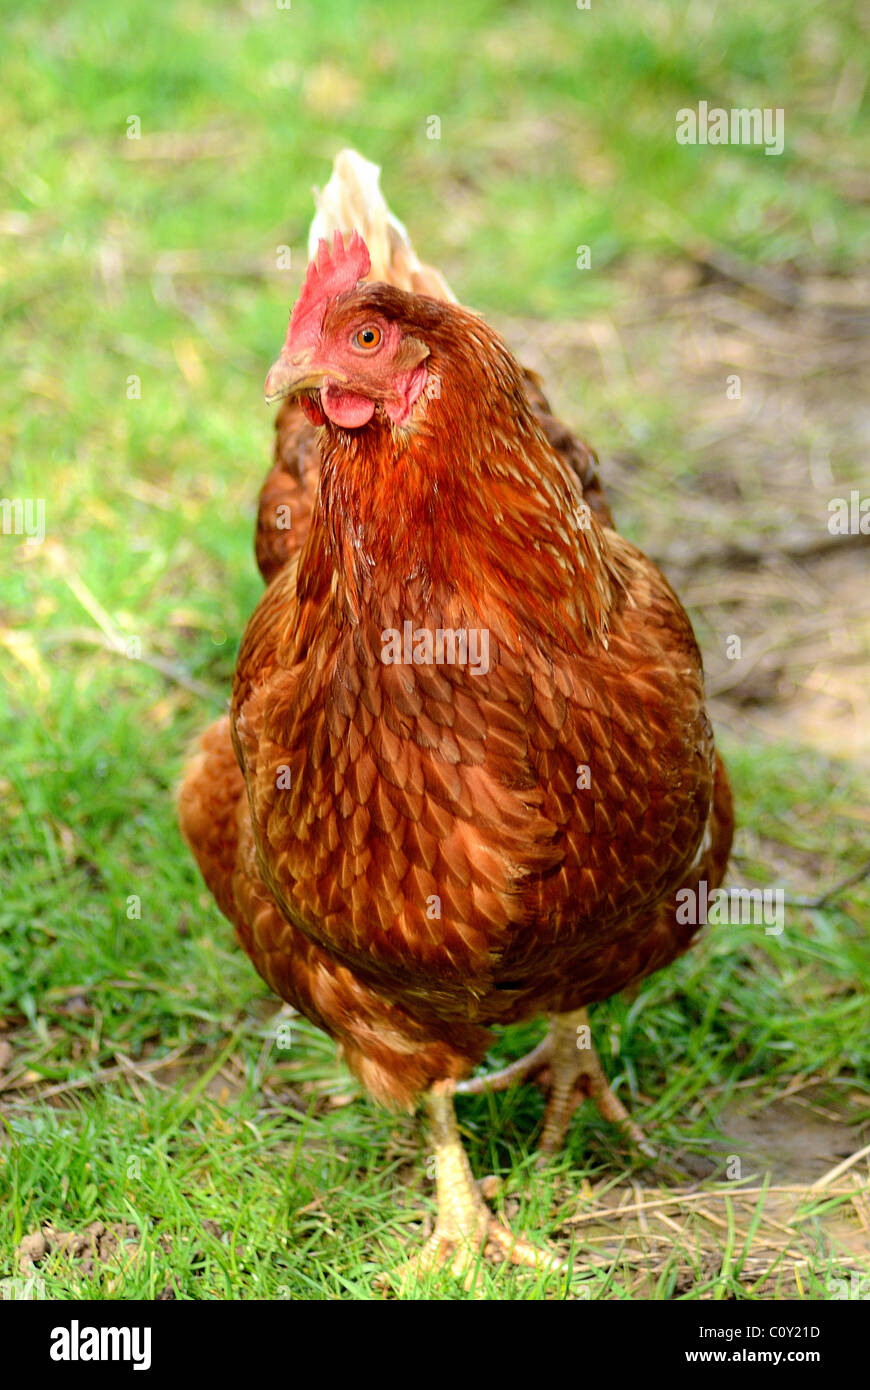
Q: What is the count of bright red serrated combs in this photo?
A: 1